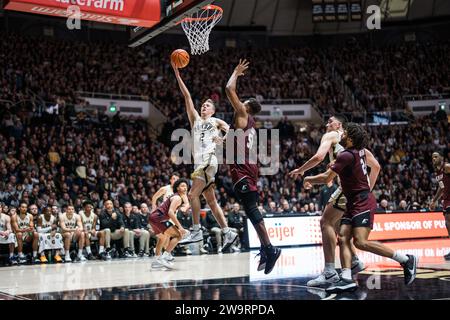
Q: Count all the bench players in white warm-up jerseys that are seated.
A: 5